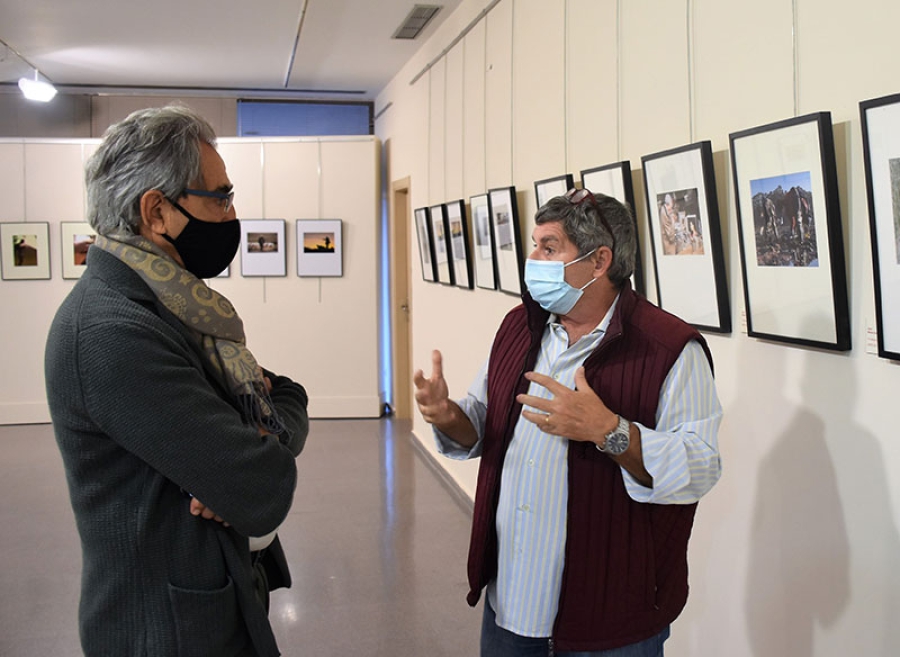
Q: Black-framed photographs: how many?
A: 10